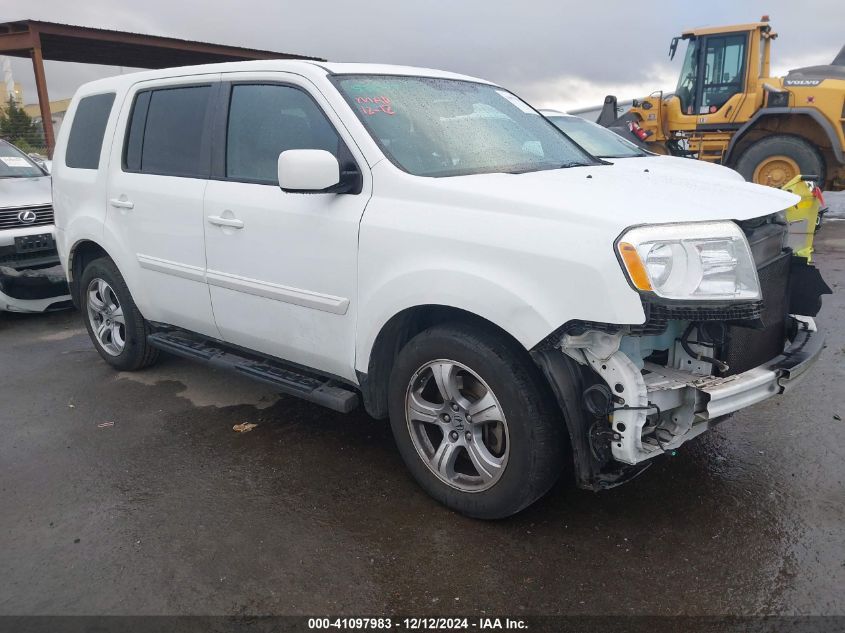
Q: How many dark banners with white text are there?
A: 1